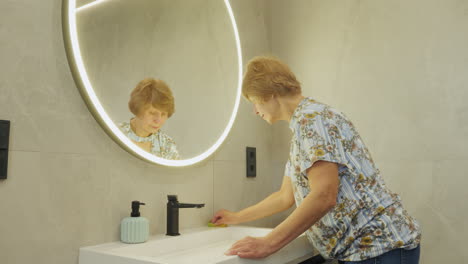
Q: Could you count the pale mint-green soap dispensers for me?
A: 1